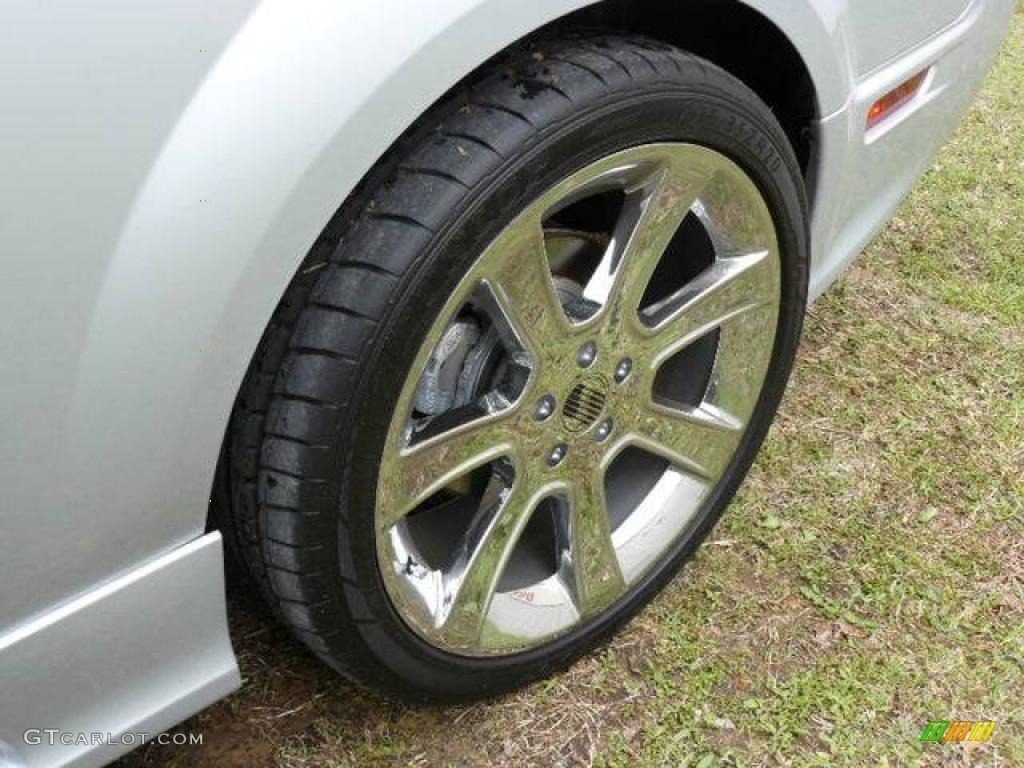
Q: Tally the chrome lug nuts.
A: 5